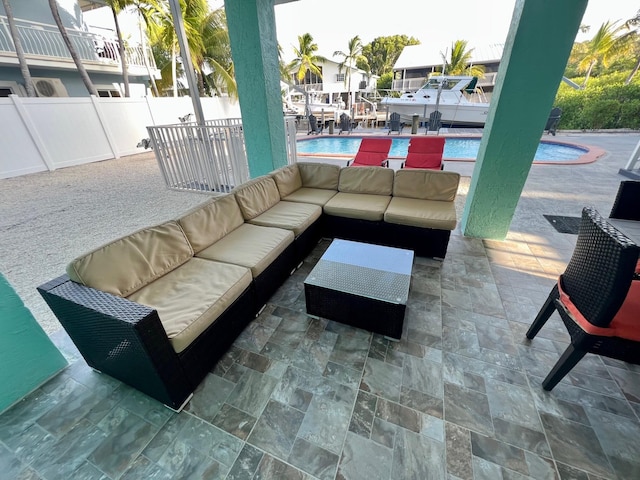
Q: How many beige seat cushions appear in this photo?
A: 6